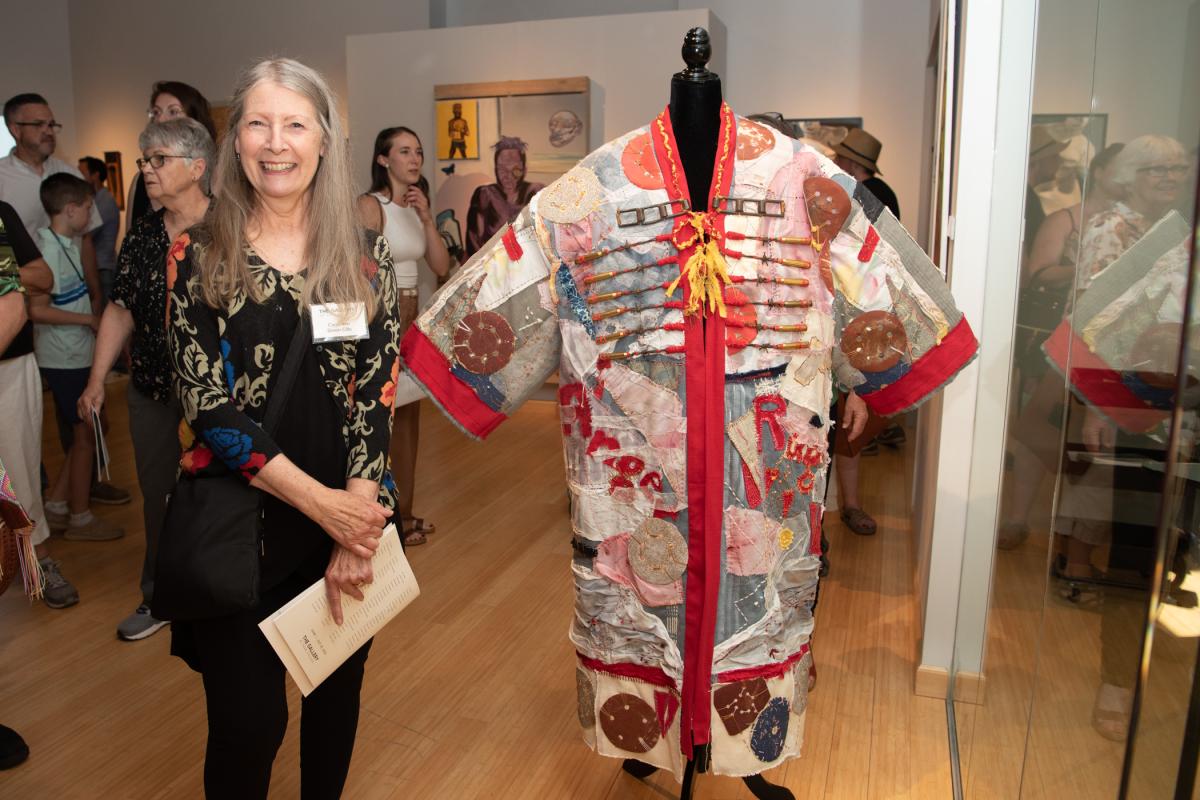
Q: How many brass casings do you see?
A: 12